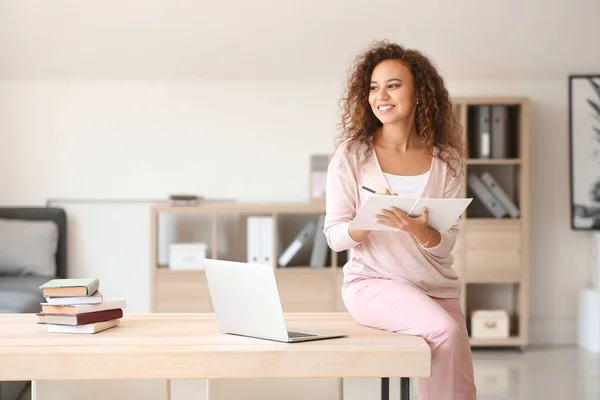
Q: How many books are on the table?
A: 5